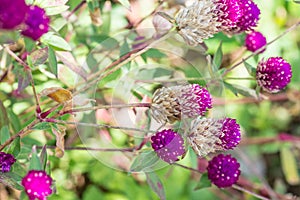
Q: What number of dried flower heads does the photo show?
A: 3